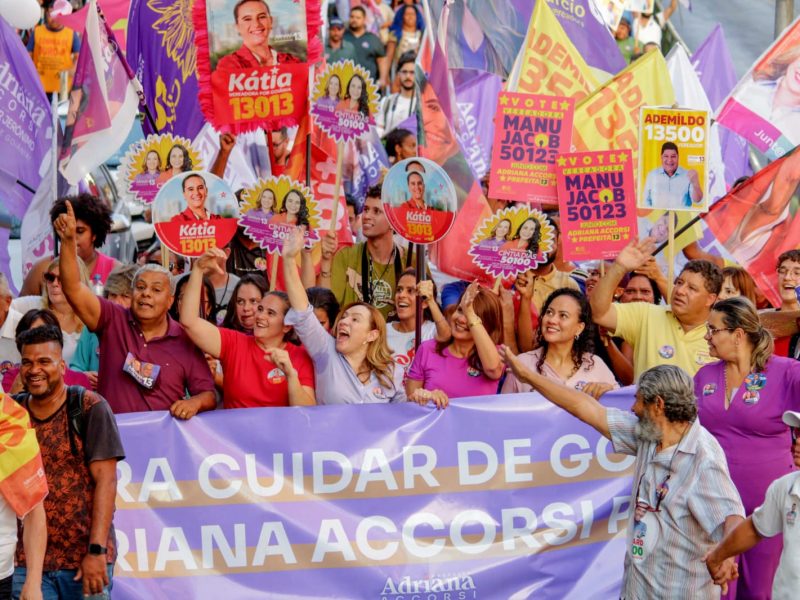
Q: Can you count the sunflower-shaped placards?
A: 4